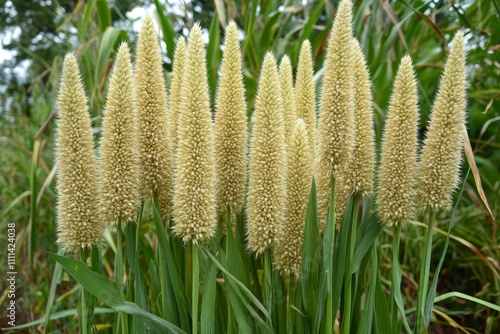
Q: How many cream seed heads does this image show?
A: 14